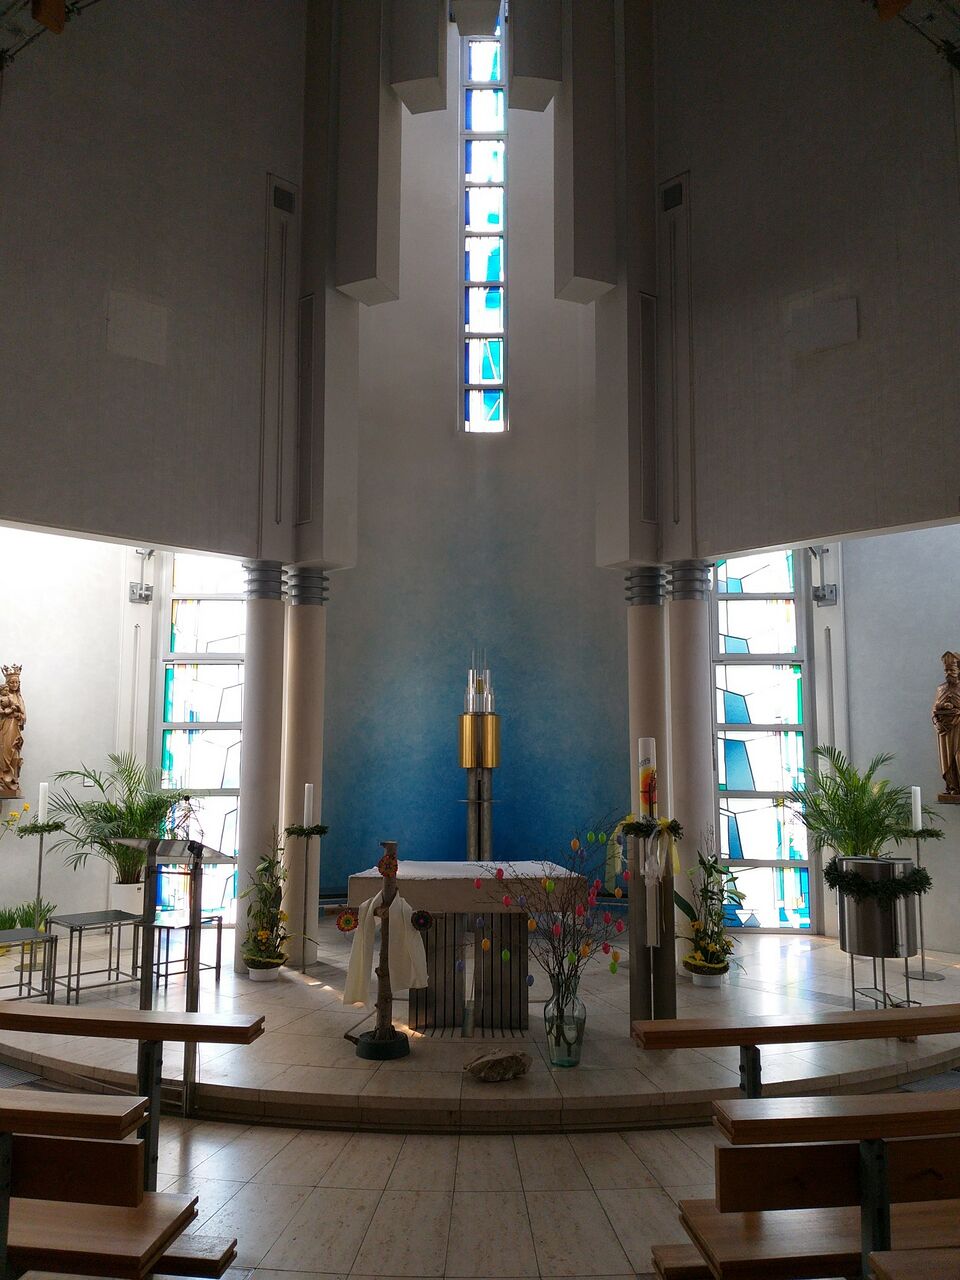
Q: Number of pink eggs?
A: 12